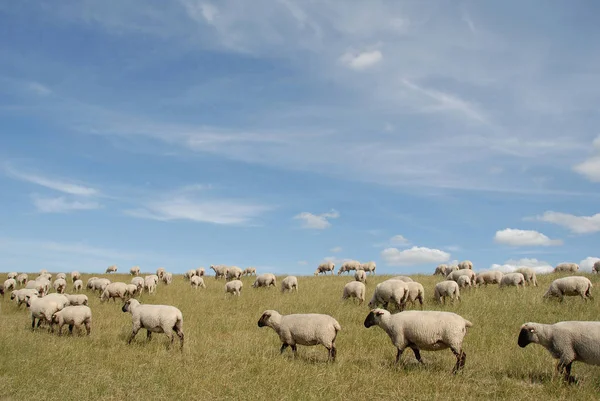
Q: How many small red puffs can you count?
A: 0